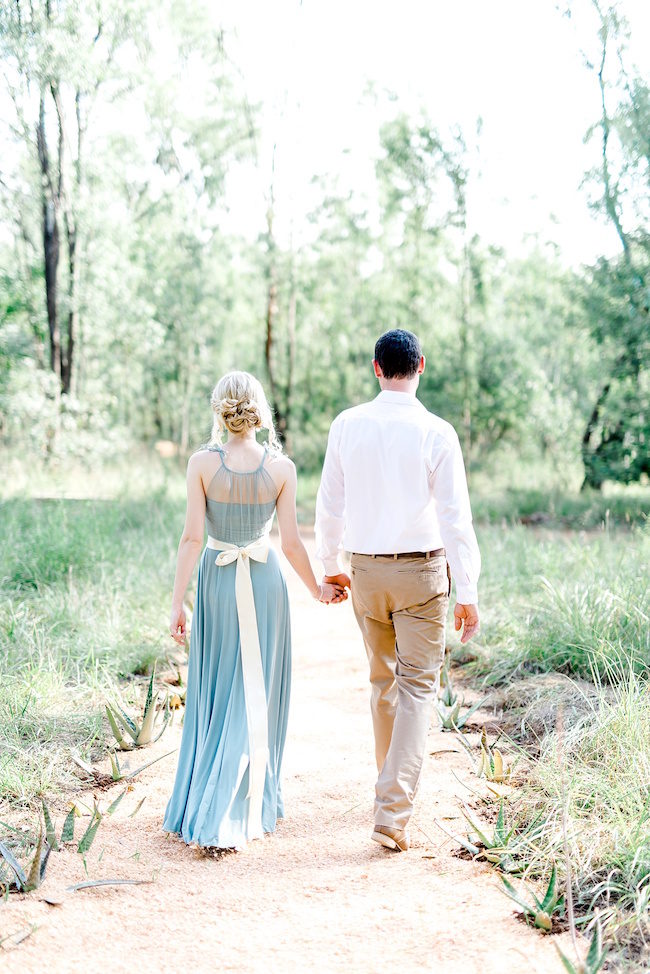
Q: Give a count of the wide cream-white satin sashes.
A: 1